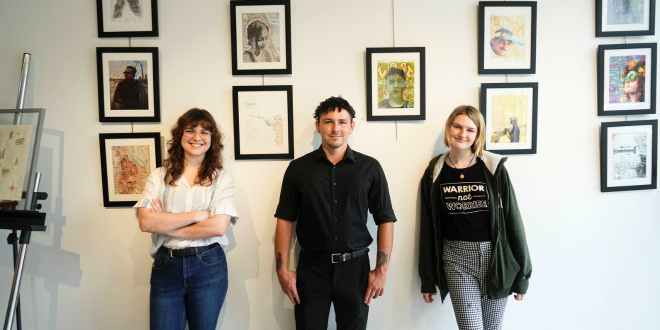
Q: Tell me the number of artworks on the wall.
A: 11